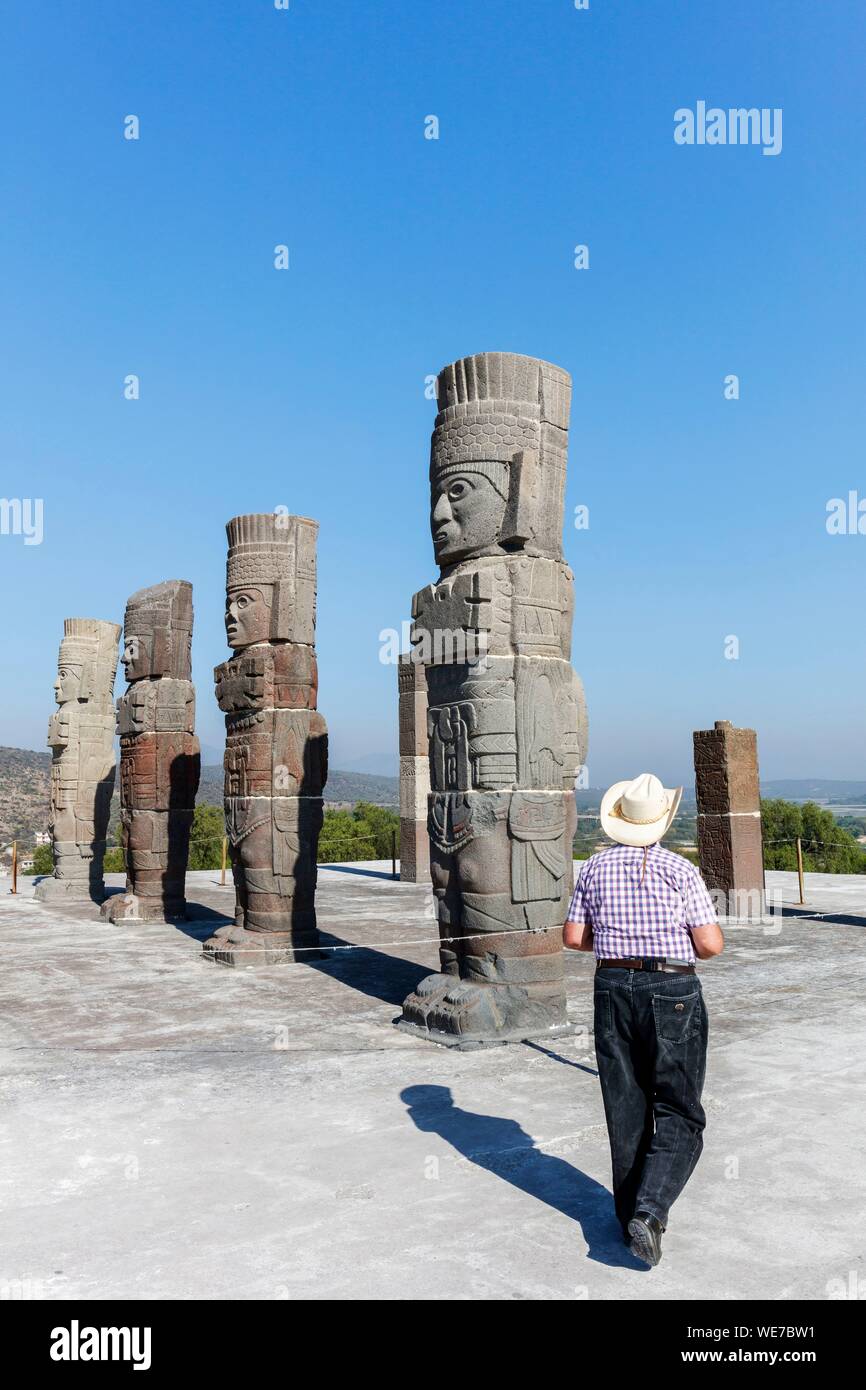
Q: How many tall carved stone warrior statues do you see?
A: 4